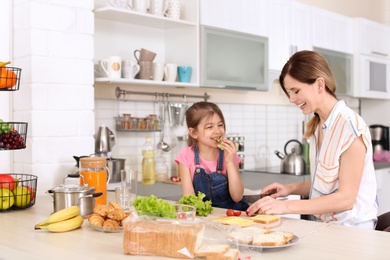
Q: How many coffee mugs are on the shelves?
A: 11